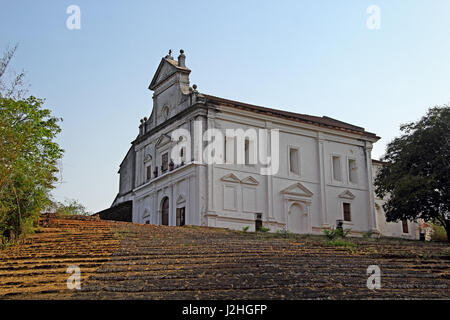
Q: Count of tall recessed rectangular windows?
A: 5